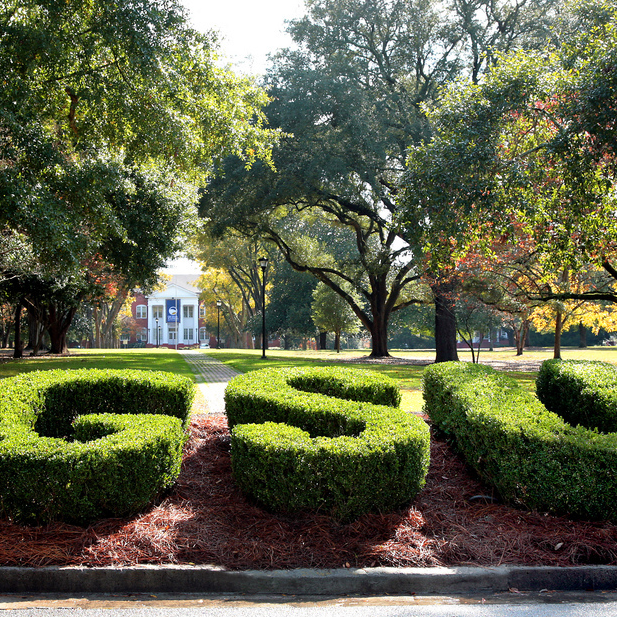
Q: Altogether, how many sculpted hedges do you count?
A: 3